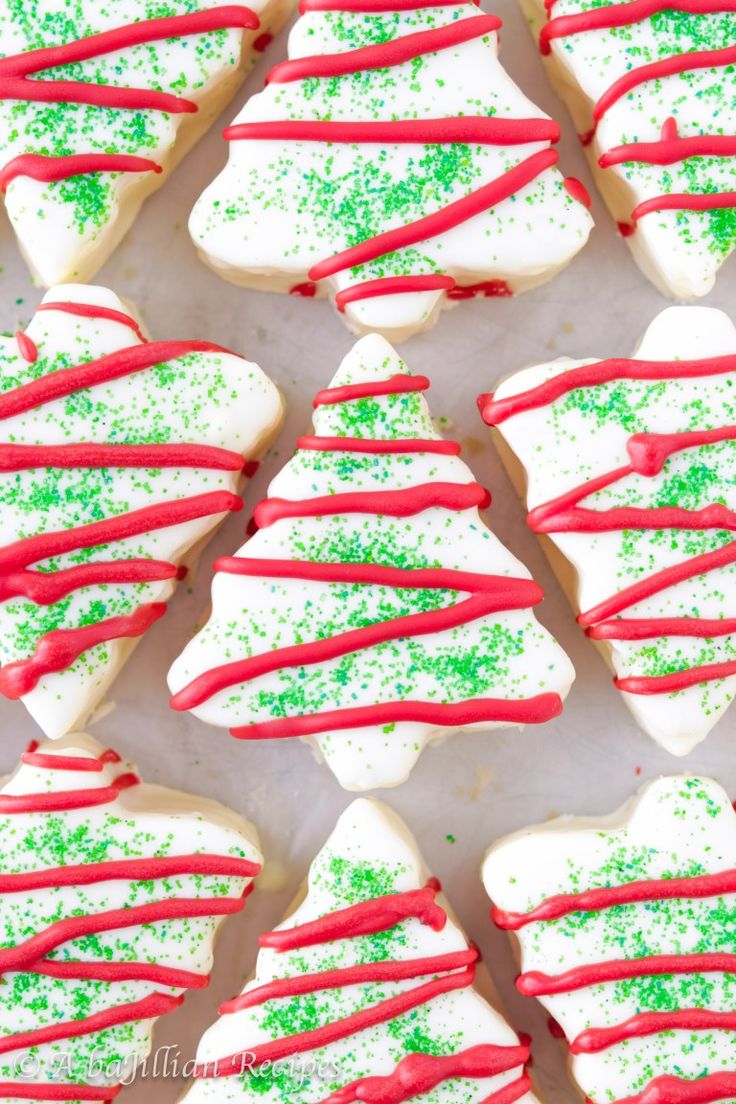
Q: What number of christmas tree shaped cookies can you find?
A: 9